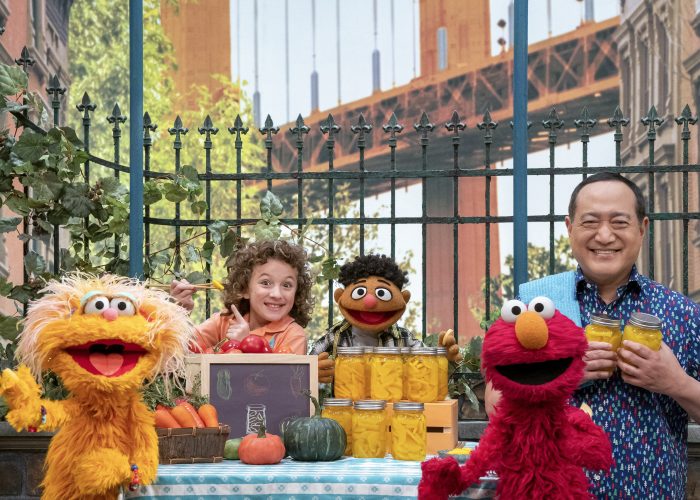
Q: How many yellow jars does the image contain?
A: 11